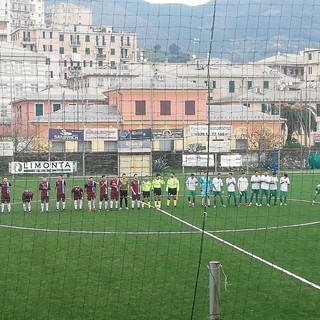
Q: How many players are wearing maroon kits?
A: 9